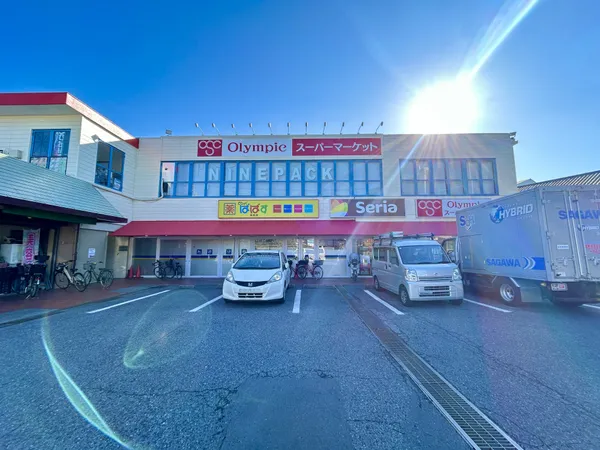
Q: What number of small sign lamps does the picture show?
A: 11